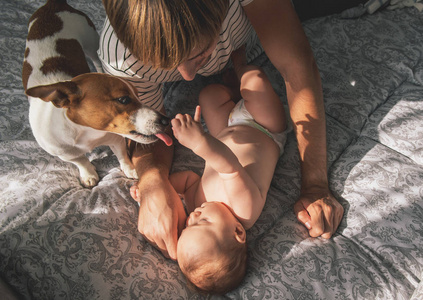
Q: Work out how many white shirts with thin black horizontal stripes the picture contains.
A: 1